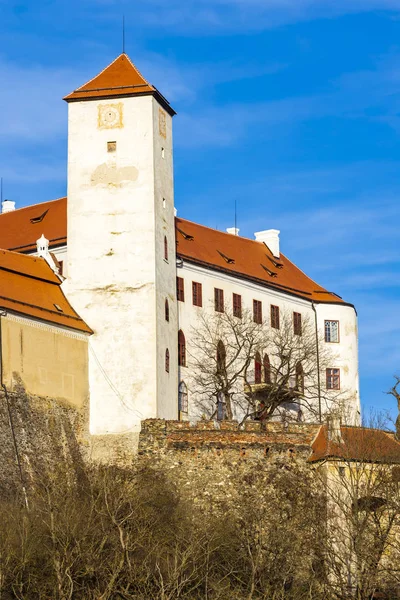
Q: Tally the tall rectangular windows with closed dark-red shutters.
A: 7